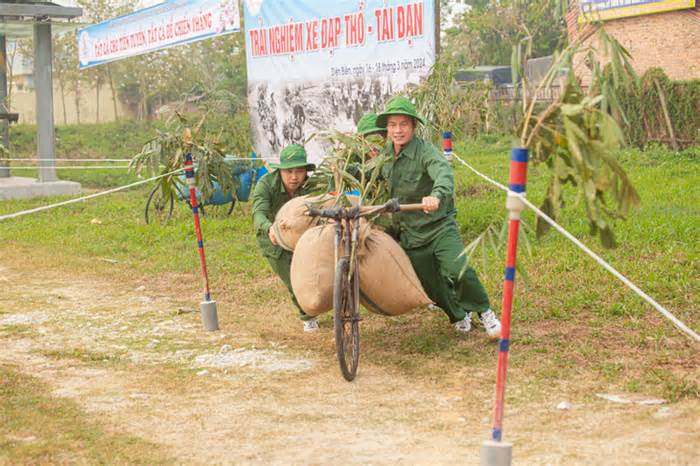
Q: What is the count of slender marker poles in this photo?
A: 3